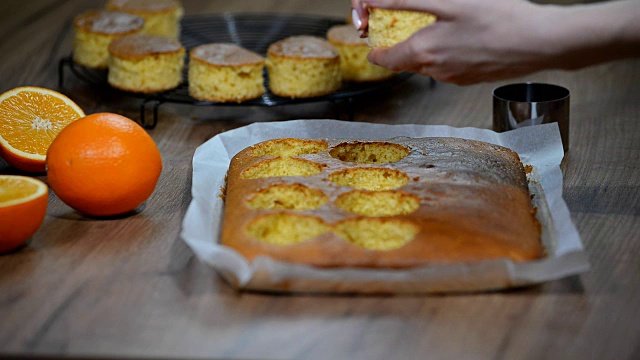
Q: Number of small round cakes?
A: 7